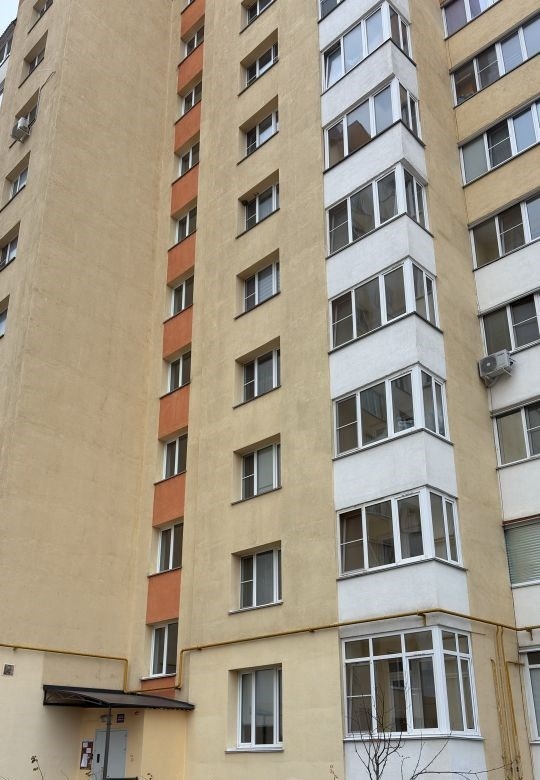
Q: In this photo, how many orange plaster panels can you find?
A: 10